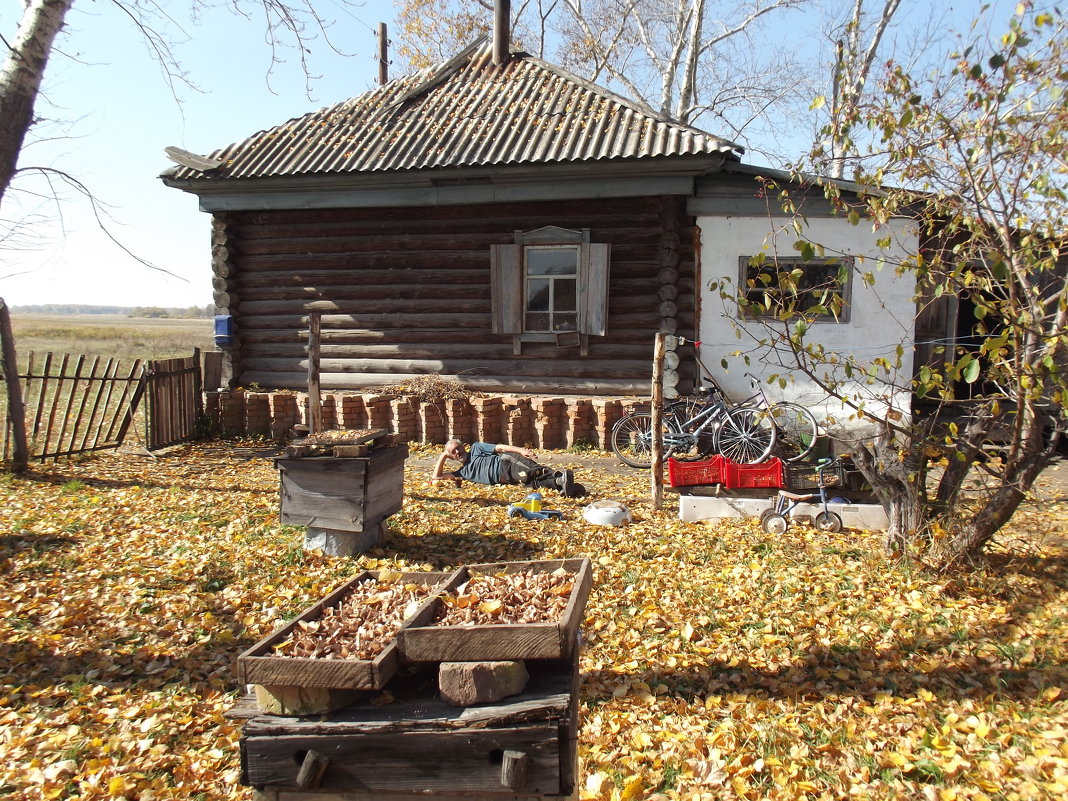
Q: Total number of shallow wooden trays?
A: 3